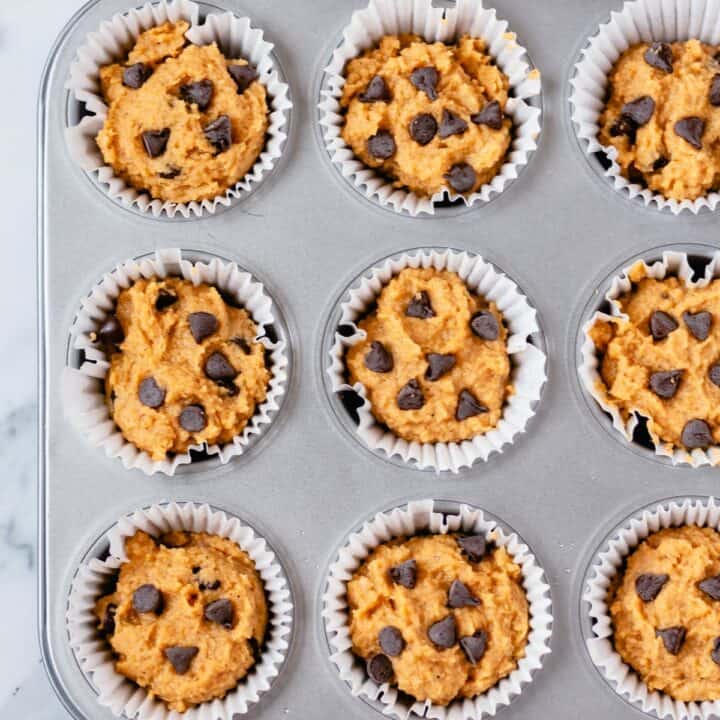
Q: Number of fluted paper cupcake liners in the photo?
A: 9